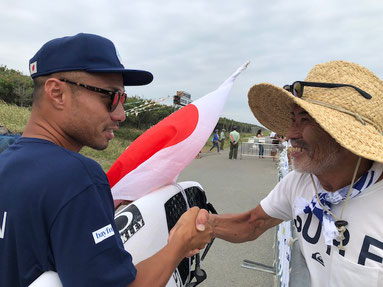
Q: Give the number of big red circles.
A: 1